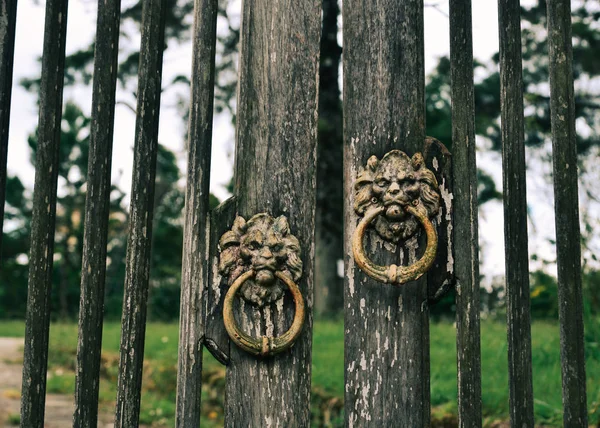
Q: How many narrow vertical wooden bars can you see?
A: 8